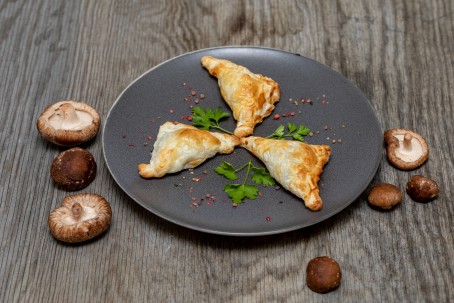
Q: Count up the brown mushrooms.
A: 7